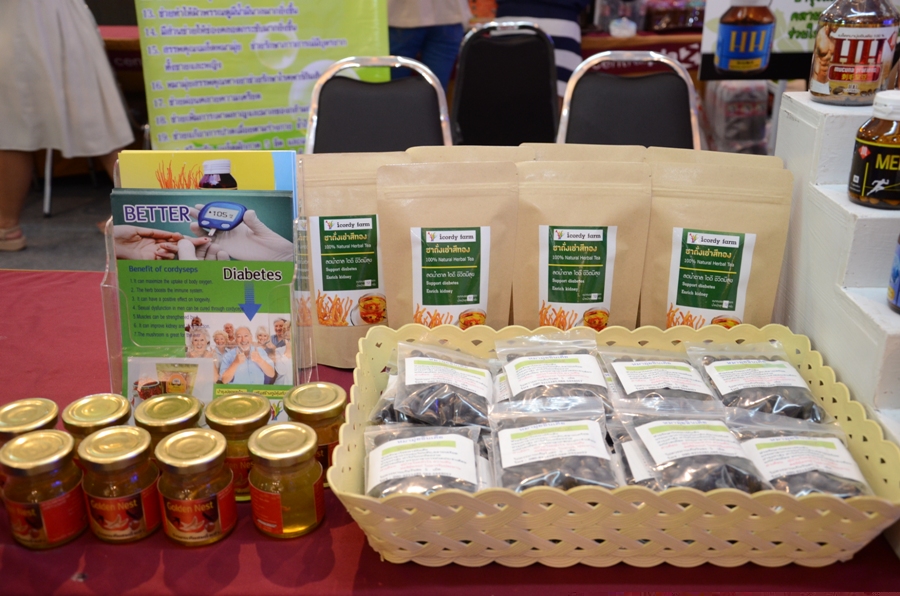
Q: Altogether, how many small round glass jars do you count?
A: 9